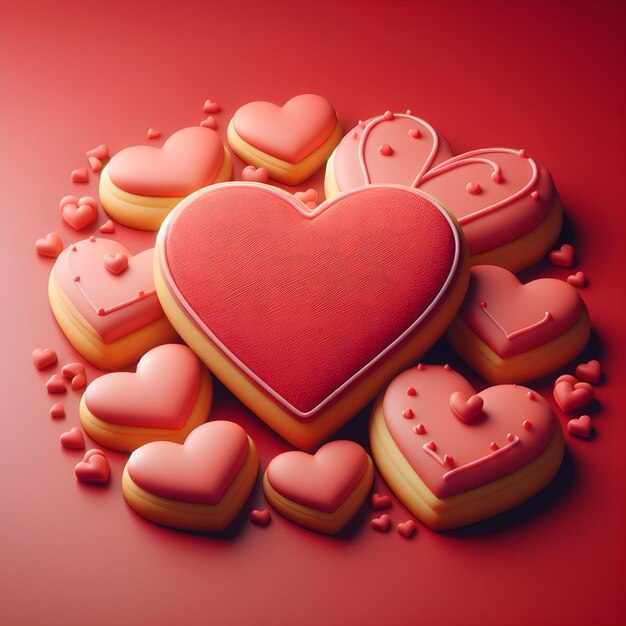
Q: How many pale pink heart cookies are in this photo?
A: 9